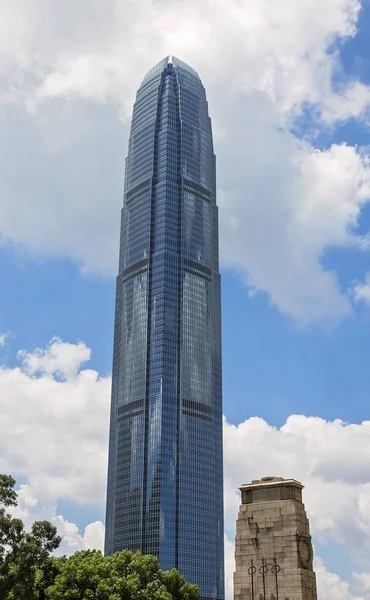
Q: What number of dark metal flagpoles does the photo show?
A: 3